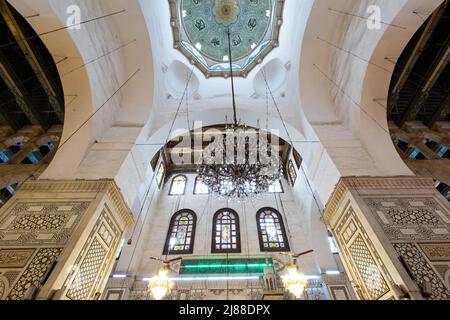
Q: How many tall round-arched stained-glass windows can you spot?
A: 3